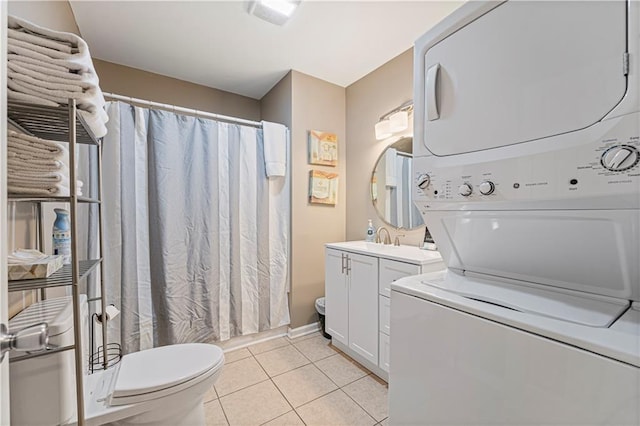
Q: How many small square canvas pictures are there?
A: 2